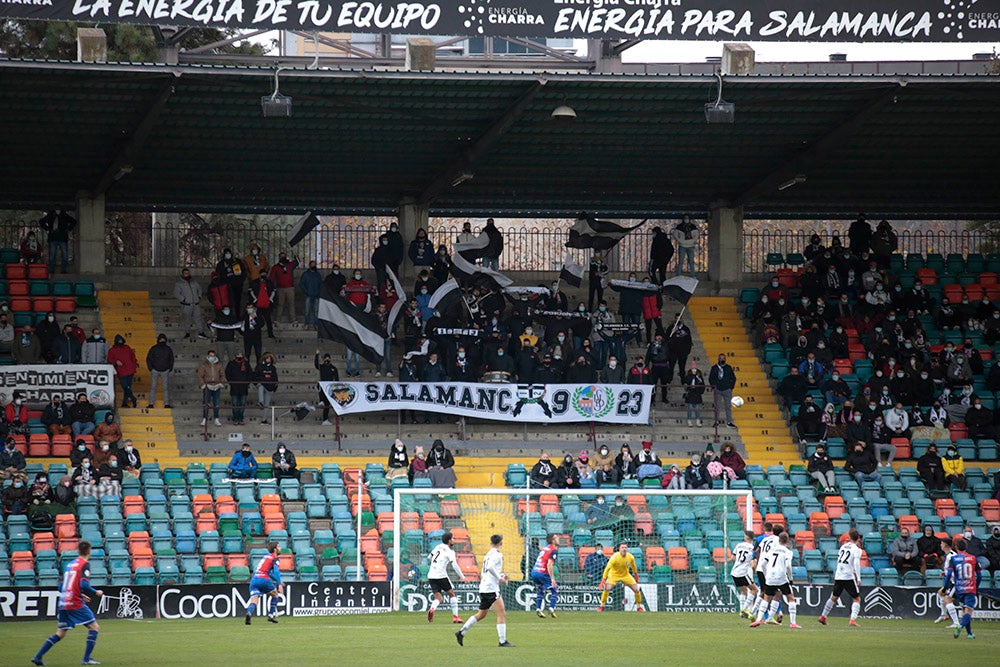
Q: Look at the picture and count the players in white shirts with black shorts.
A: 7